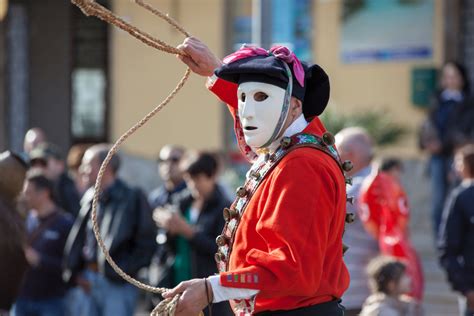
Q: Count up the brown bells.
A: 13